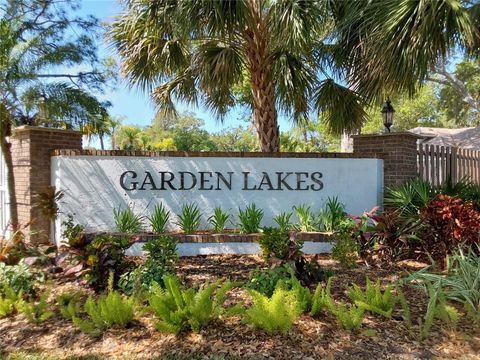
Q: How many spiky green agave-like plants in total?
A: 8